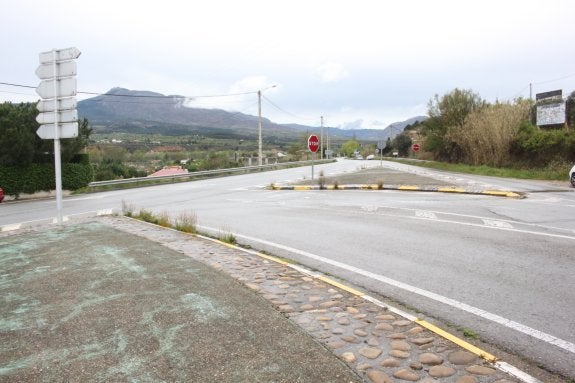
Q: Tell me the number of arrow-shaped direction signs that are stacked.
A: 6